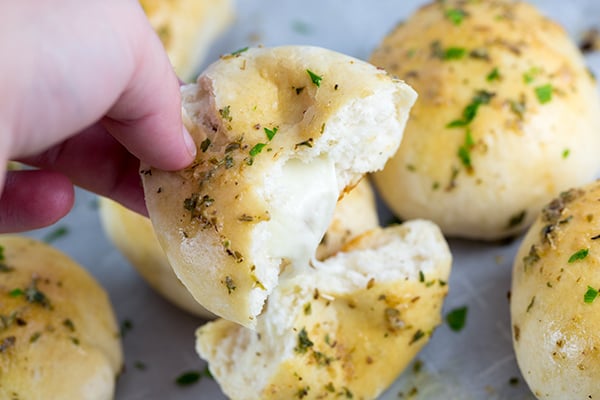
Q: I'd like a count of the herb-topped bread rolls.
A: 6